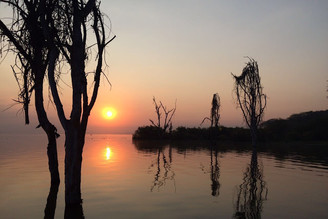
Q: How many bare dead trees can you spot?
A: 5